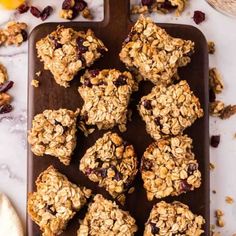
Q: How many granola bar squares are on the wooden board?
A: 10